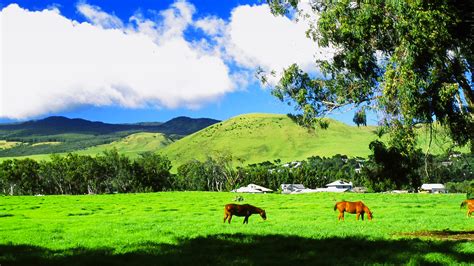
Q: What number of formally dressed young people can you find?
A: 0